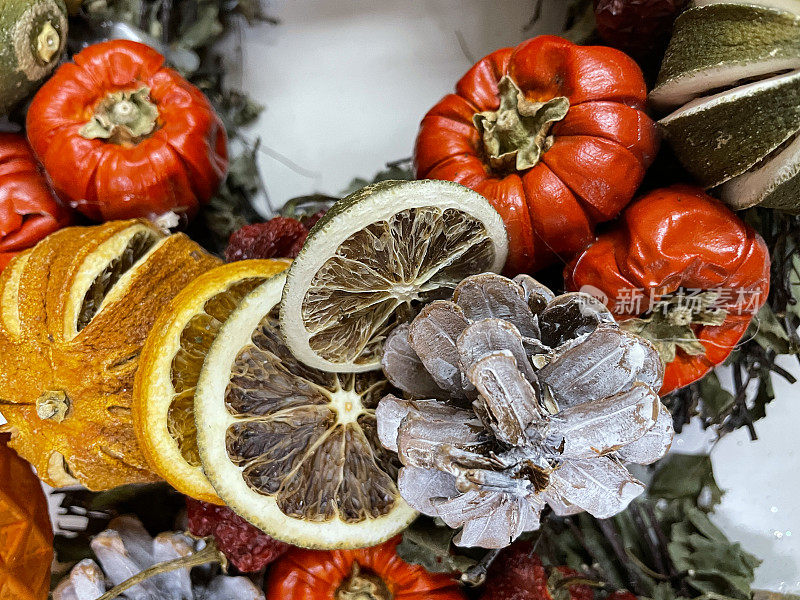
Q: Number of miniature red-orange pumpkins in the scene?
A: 5